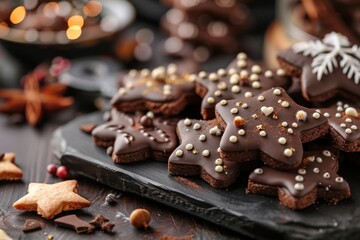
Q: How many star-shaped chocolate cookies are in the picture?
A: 8